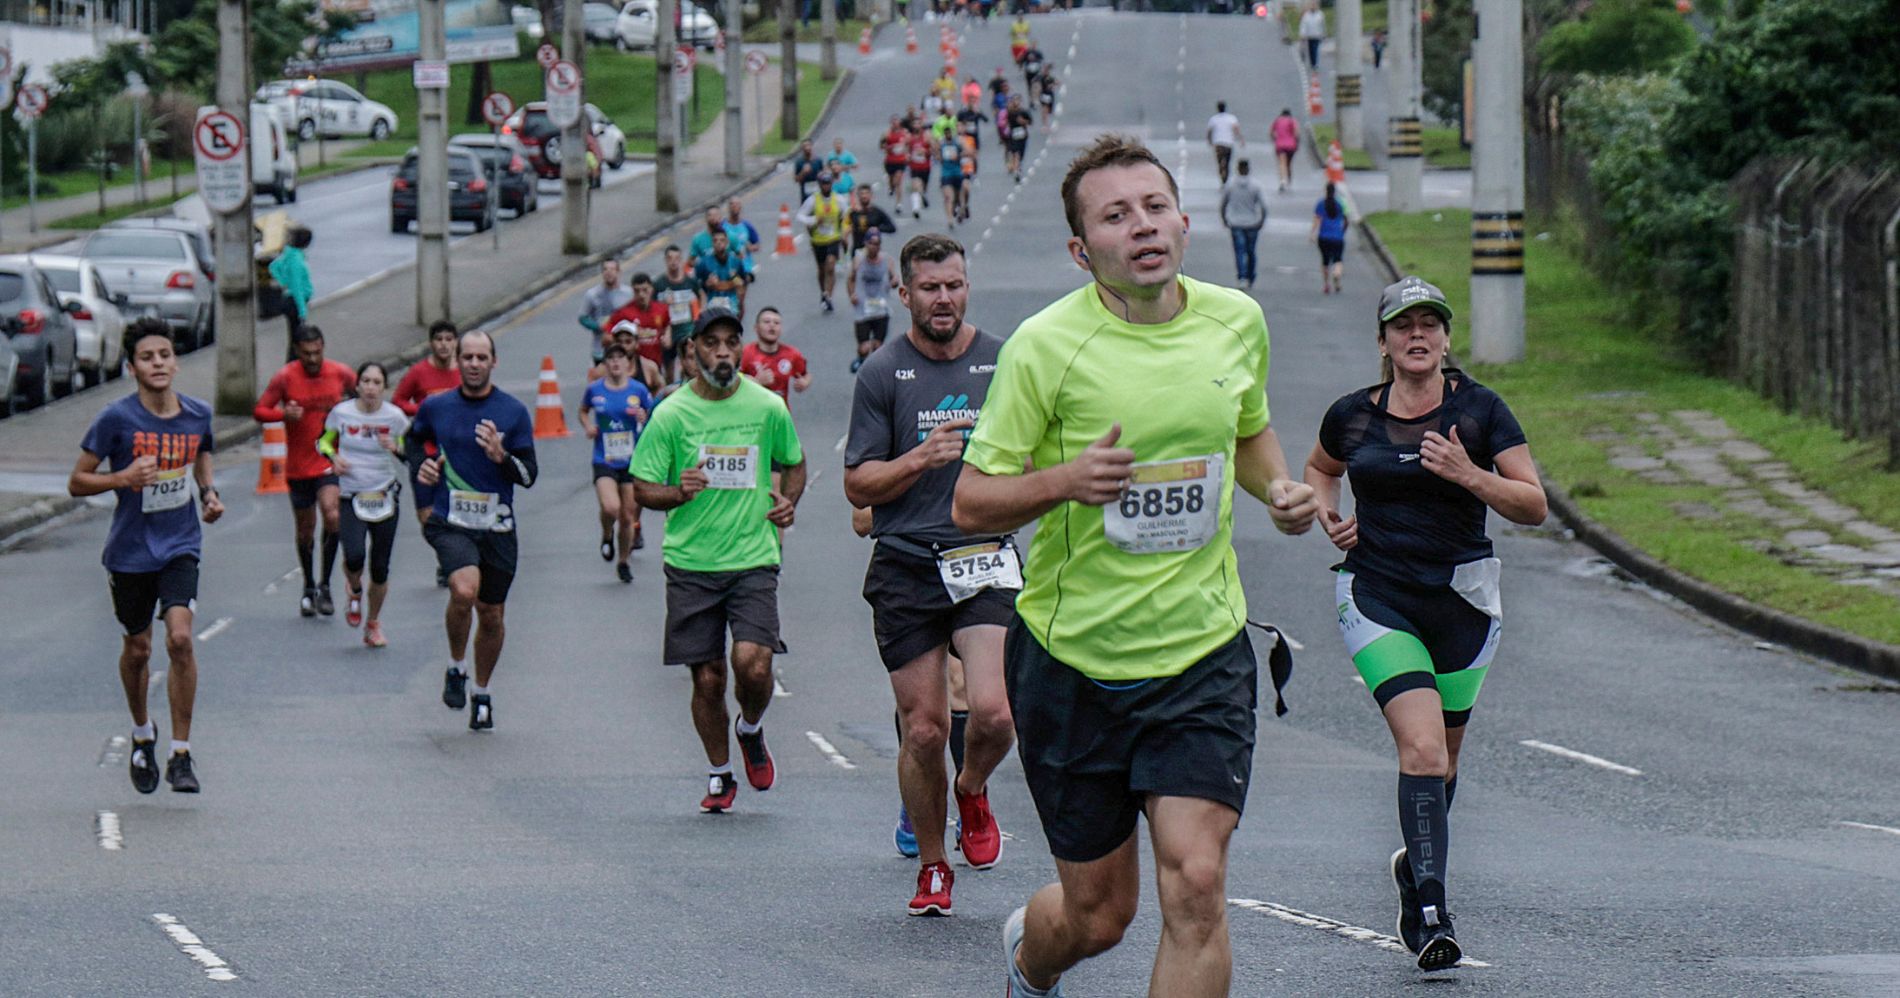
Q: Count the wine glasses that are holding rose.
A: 0